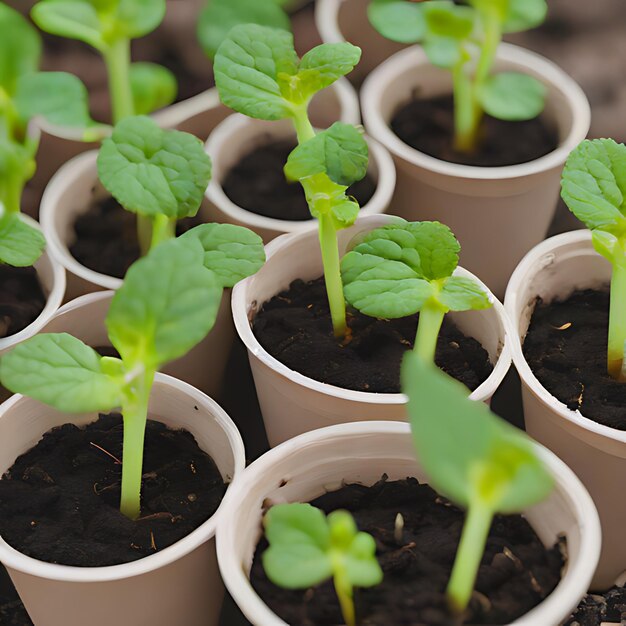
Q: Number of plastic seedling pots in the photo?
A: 12